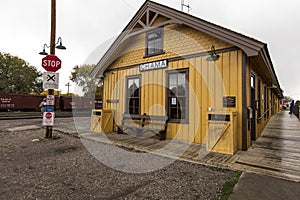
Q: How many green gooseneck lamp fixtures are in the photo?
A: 3